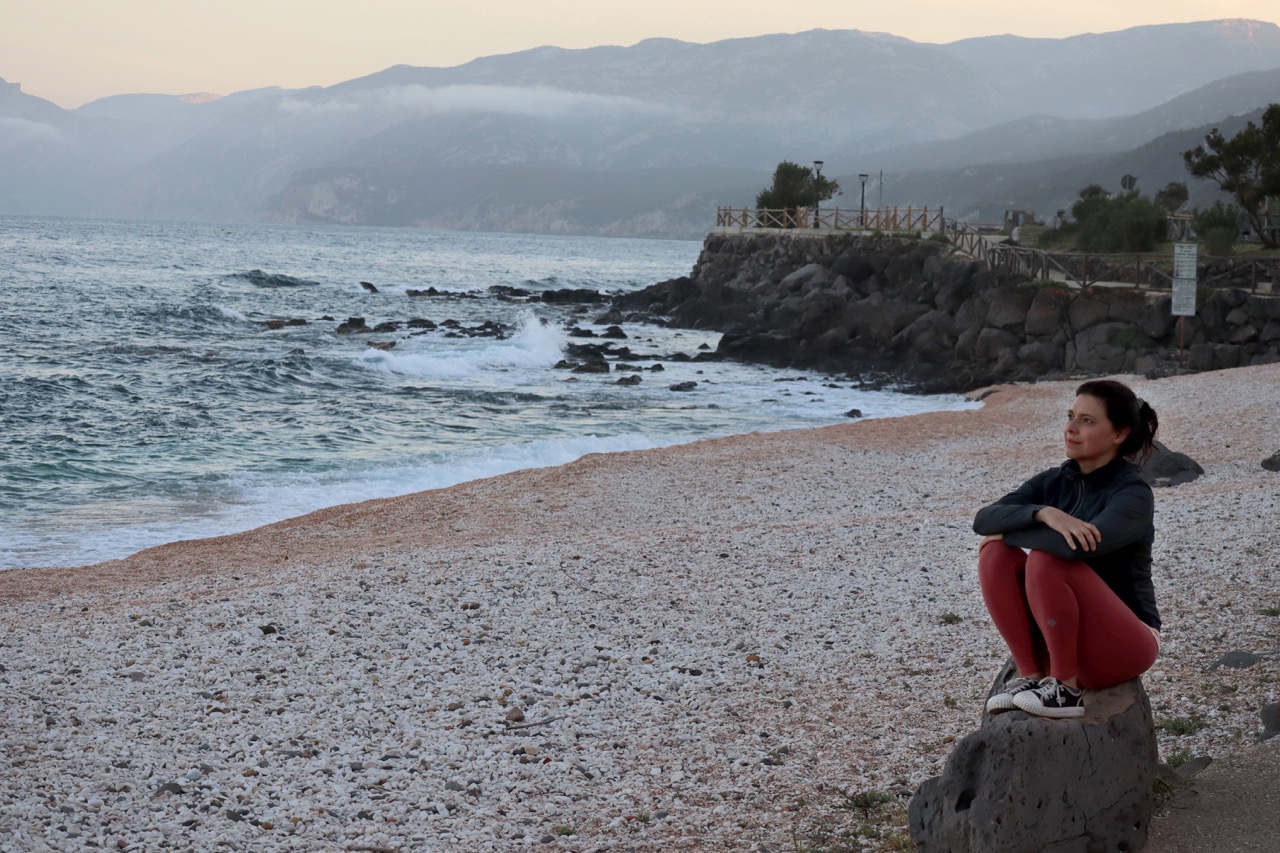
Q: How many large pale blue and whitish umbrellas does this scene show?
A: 0